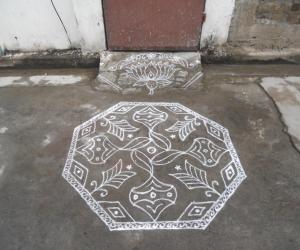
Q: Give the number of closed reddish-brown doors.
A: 1